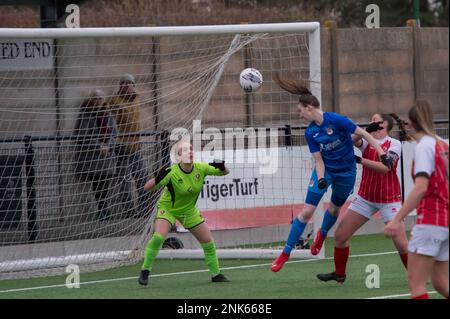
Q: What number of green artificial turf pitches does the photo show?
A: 1